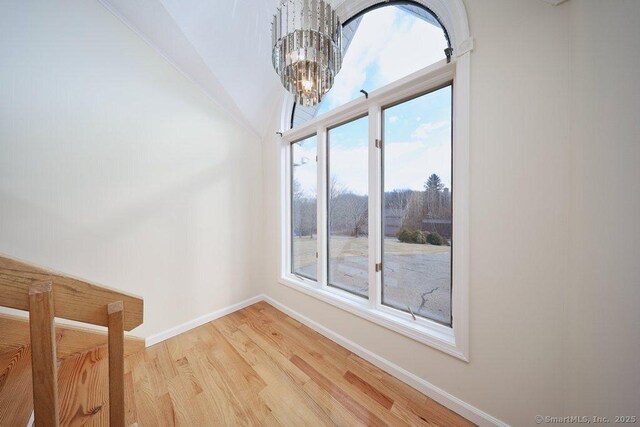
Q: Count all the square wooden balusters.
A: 2